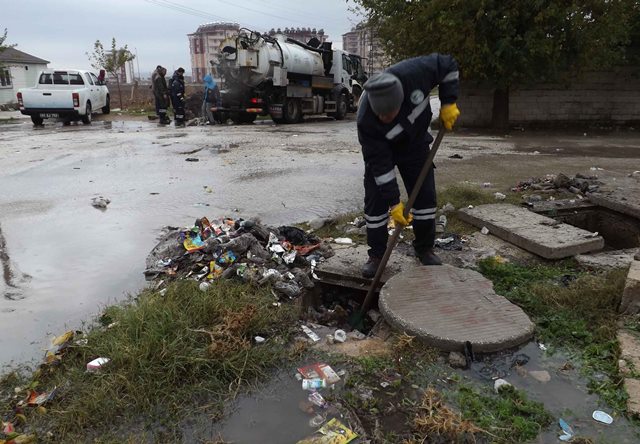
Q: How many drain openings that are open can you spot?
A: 2